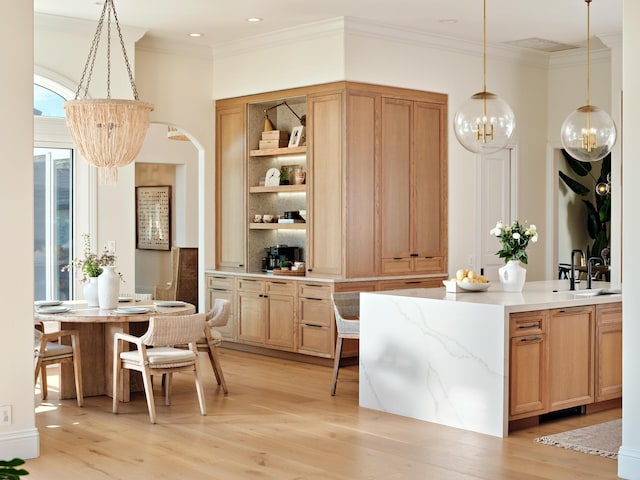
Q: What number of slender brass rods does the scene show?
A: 2